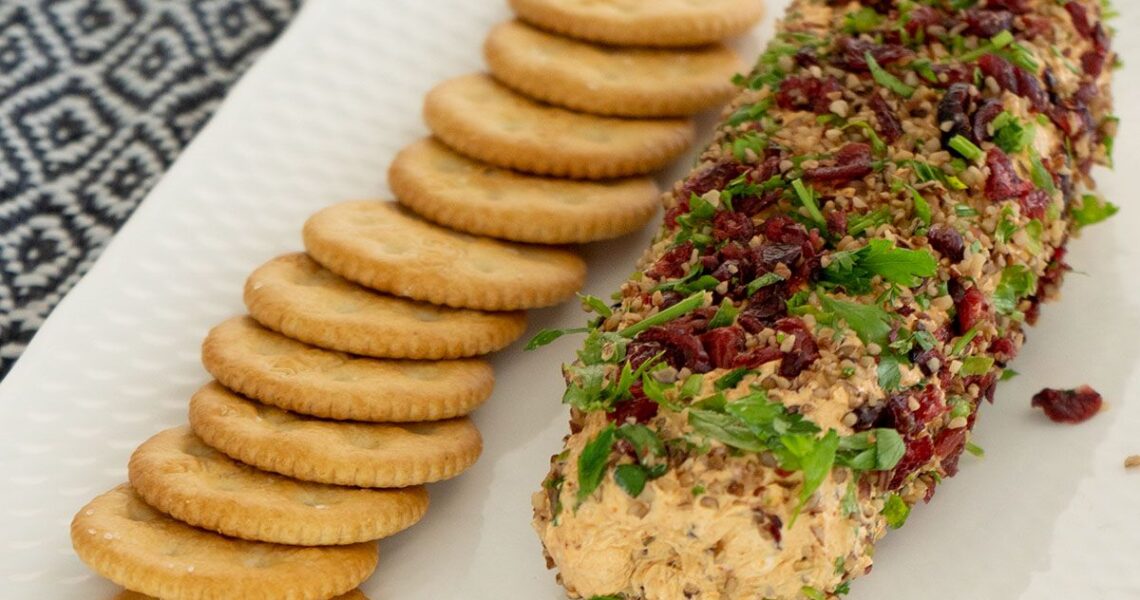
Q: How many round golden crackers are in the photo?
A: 11